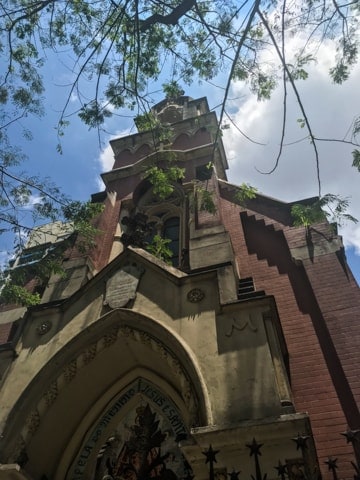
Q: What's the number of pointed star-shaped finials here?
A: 7